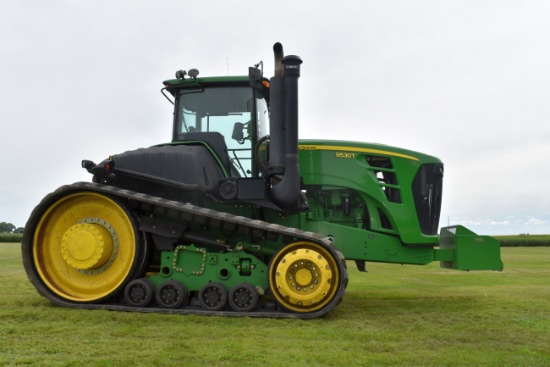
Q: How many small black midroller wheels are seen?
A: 4